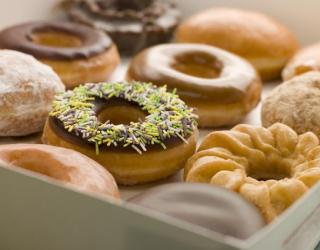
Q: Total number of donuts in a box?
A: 11